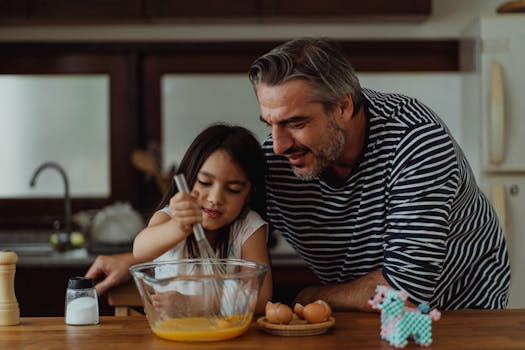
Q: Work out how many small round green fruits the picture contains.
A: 2